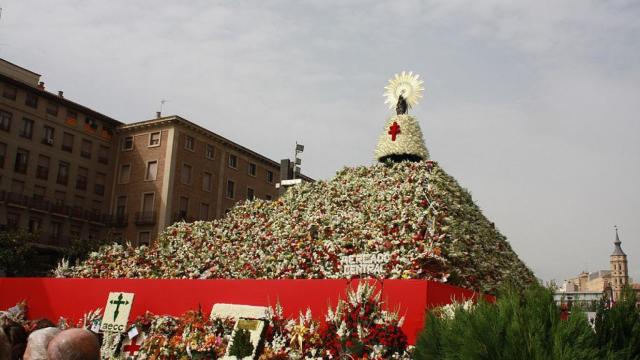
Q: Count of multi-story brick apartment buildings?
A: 2